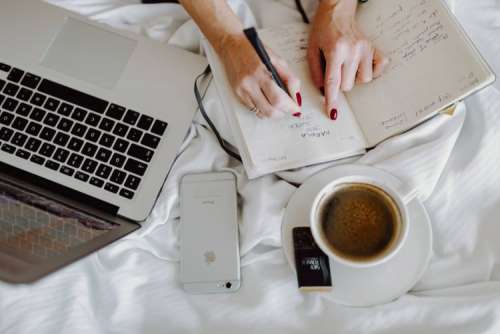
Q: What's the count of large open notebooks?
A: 1